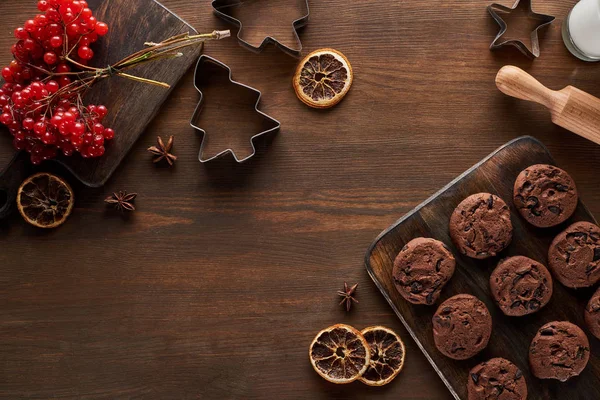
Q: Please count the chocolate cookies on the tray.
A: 9